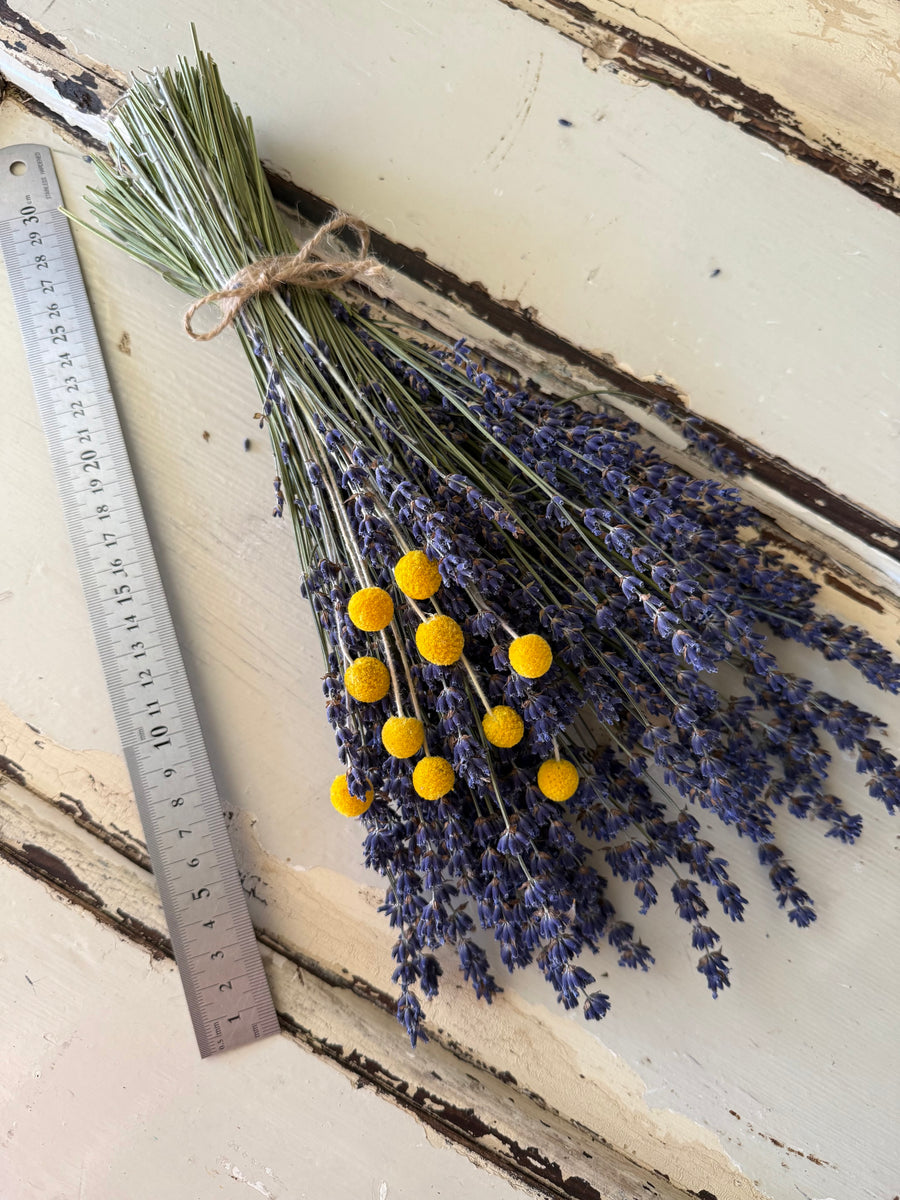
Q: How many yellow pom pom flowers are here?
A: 10